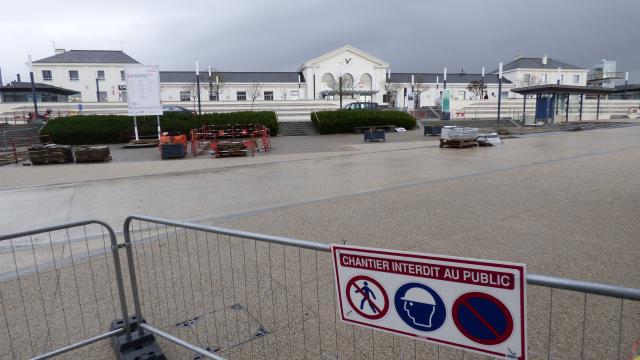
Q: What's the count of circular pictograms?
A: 3